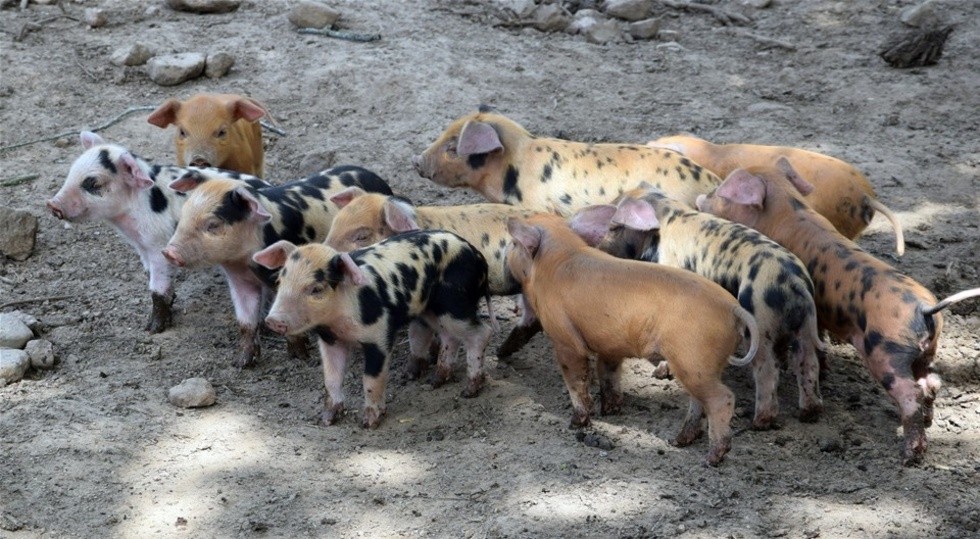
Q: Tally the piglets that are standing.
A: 10